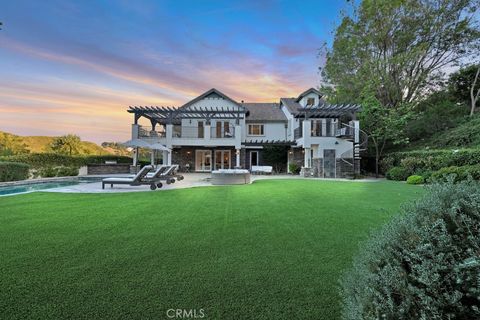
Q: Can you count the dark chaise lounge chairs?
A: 3